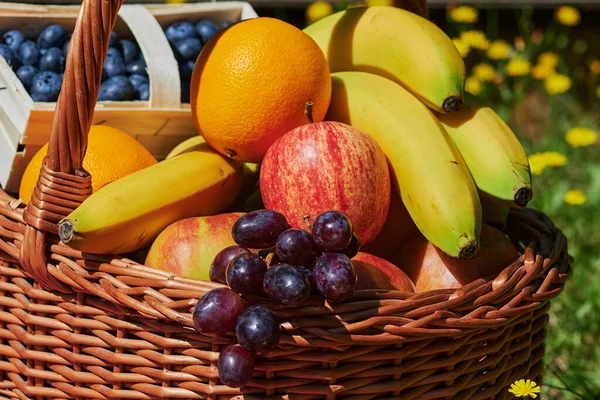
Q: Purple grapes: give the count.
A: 11